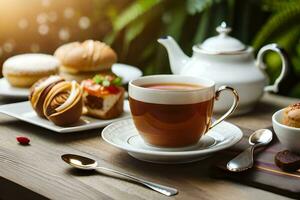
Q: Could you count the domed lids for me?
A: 1